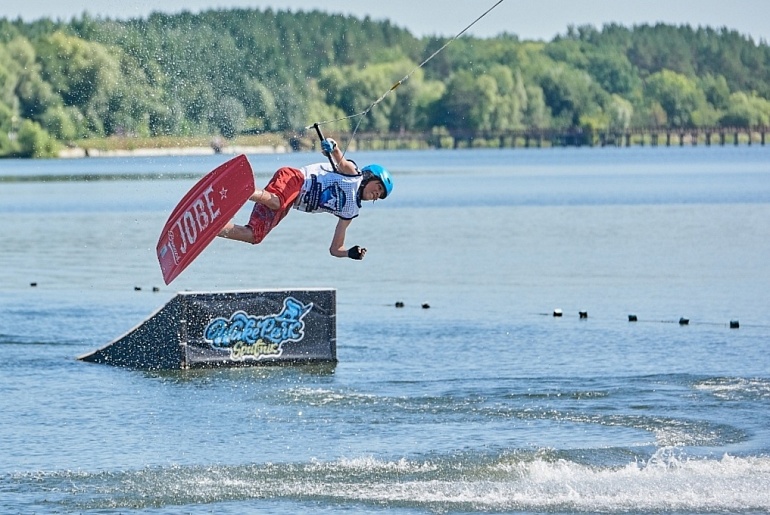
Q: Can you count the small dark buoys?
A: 10